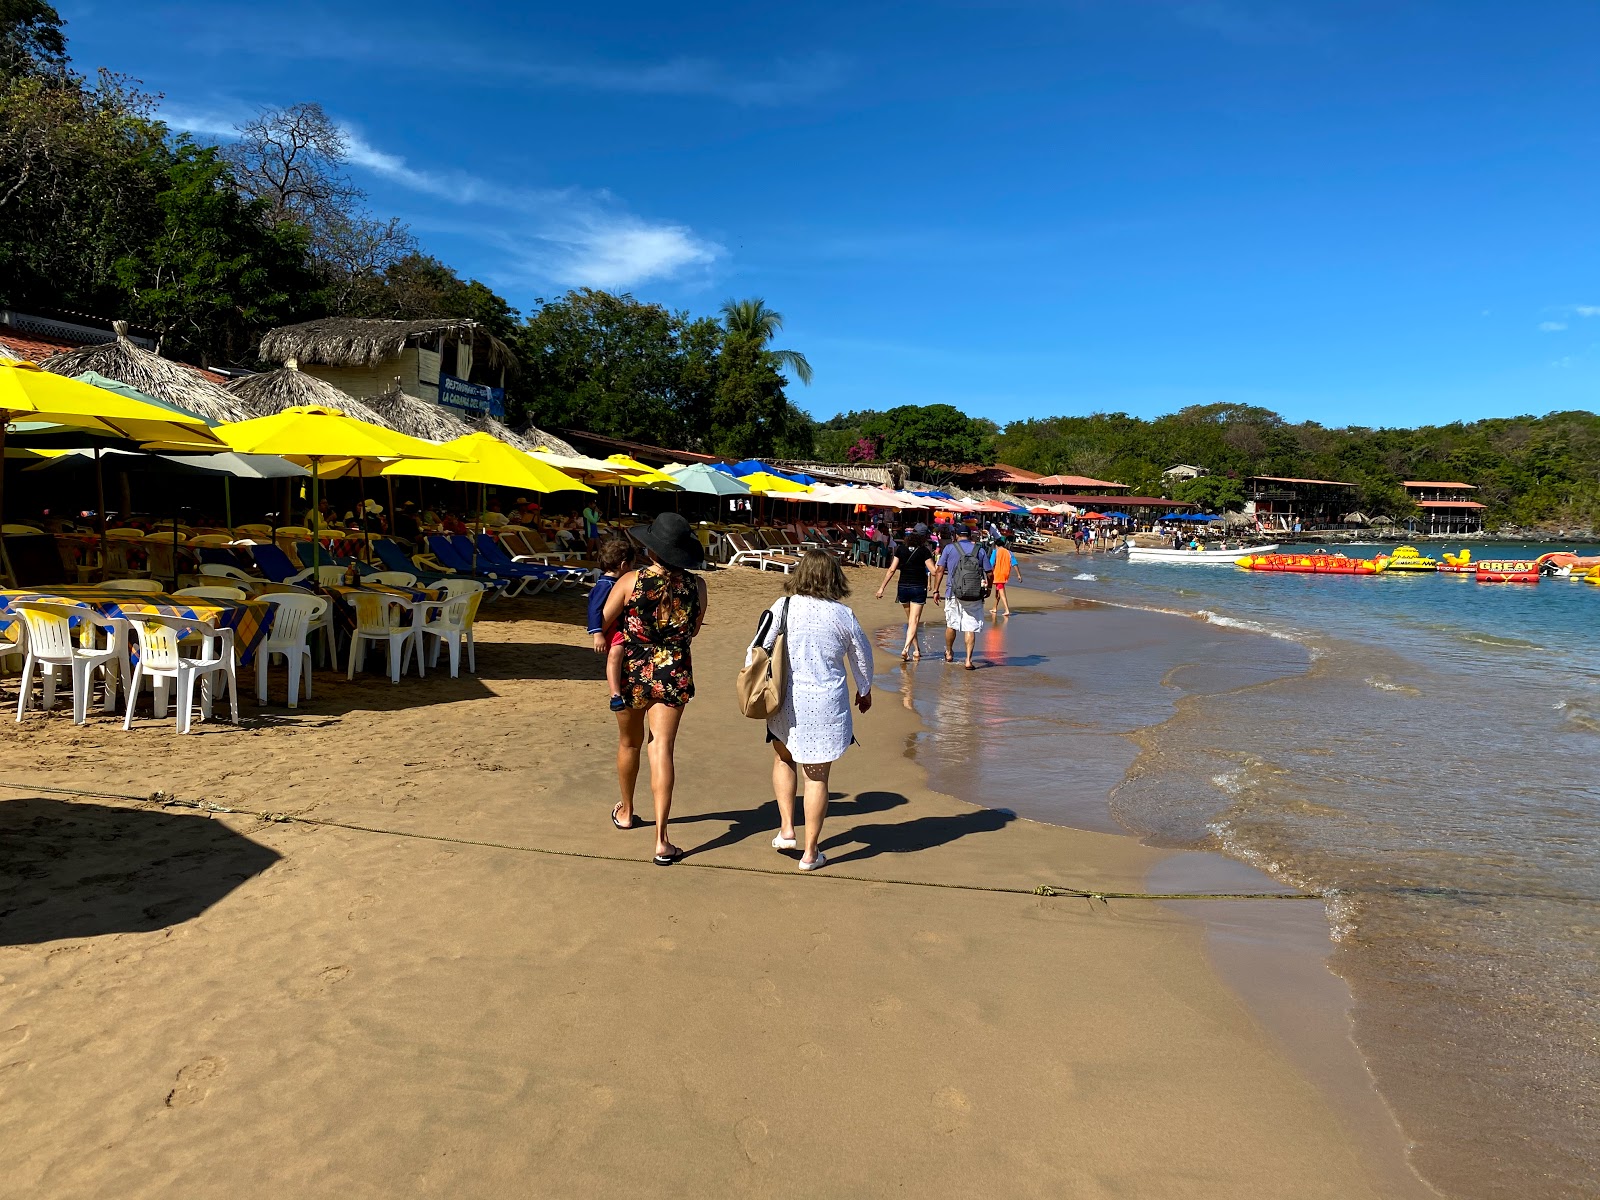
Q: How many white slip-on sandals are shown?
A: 2